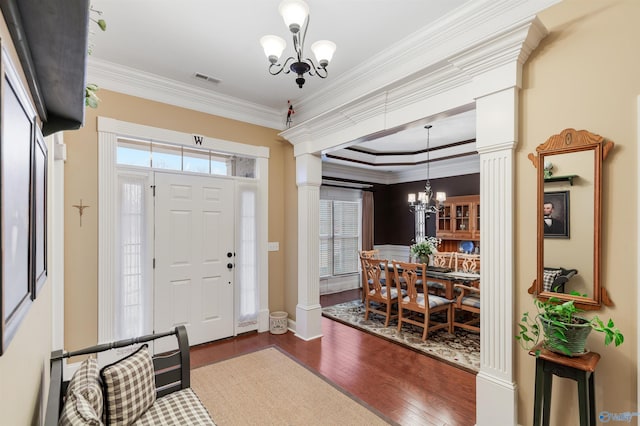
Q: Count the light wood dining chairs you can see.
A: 6